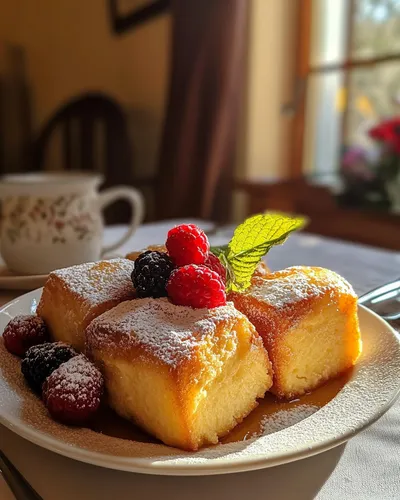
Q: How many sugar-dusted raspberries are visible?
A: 2